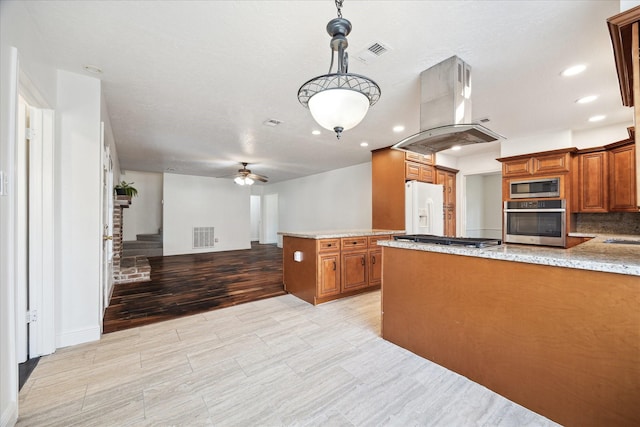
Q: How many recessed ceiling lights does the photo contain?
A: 7